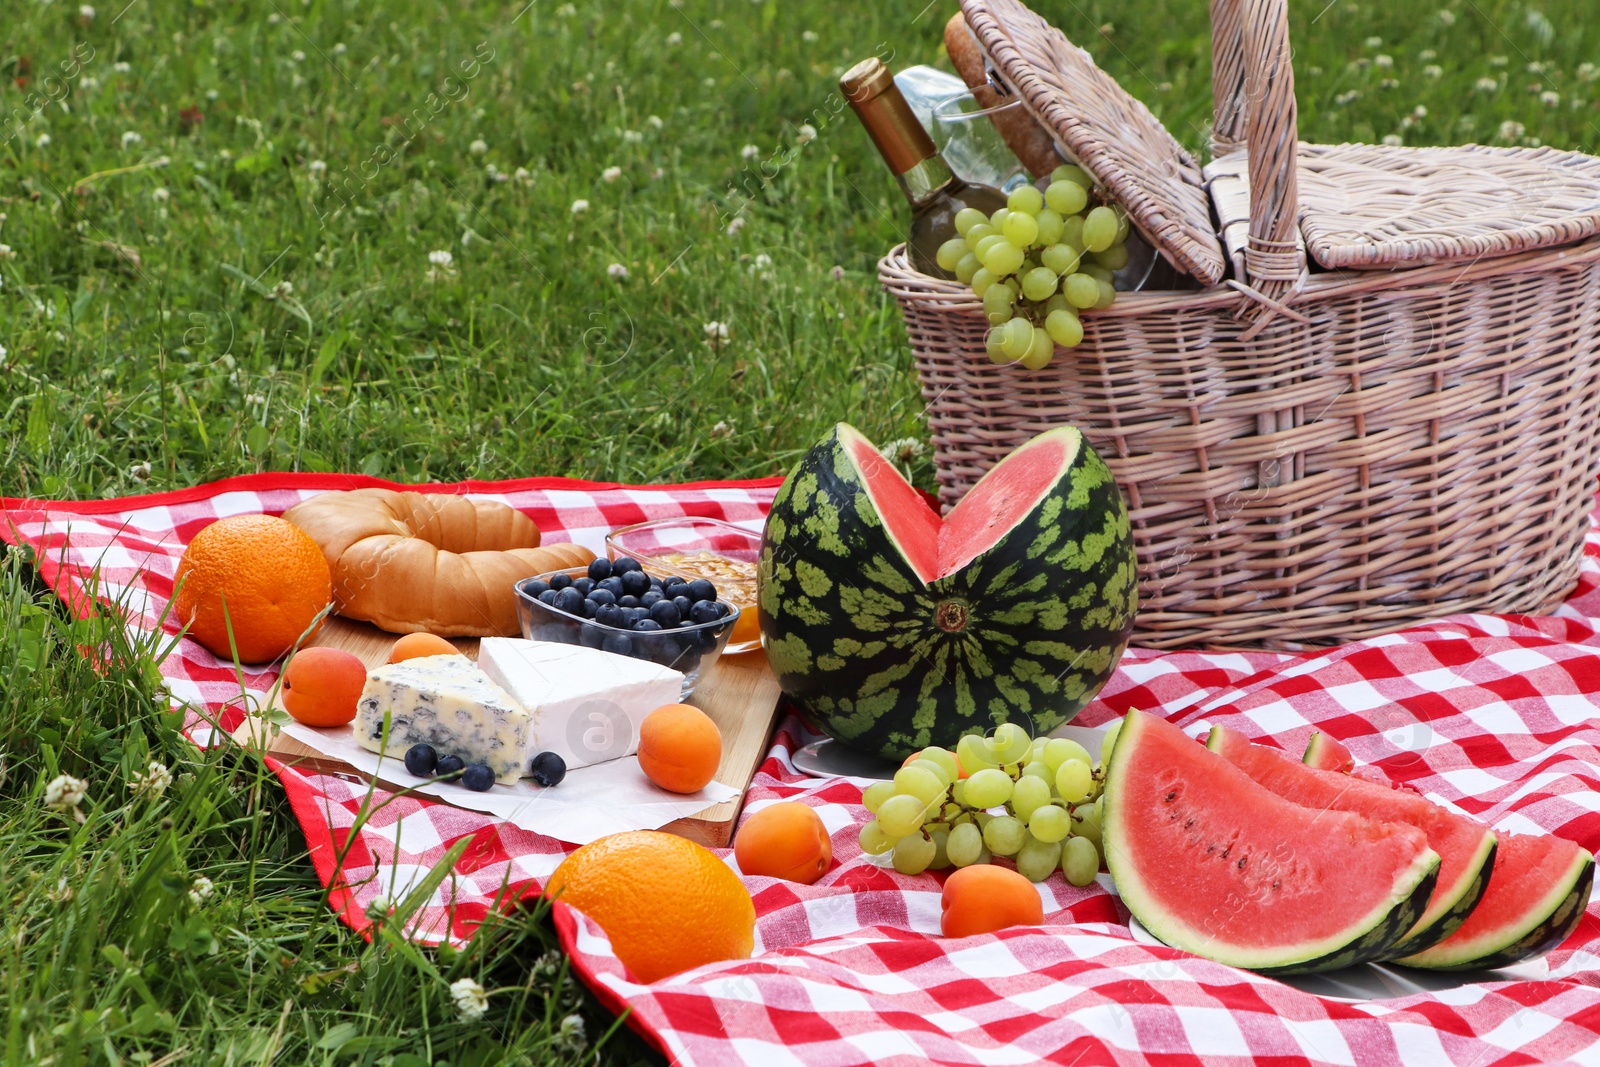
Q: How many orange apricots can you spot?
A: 6